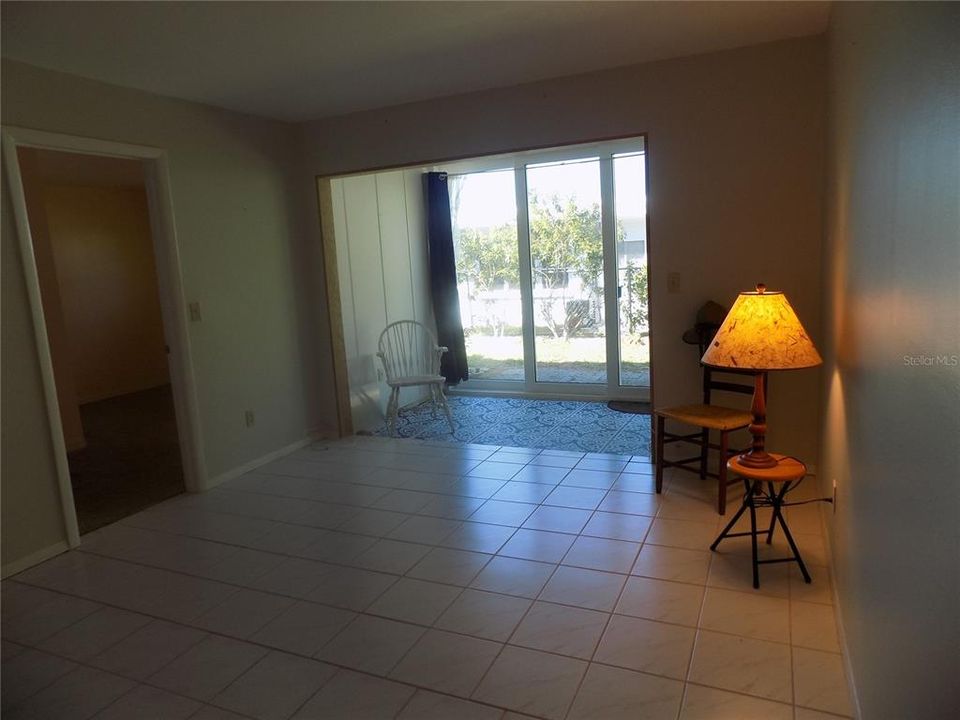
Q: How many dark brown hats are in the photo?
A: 1